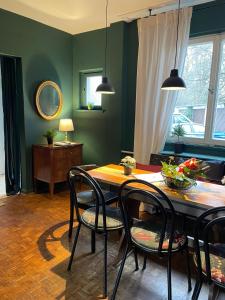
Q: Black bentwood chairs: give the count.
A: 3